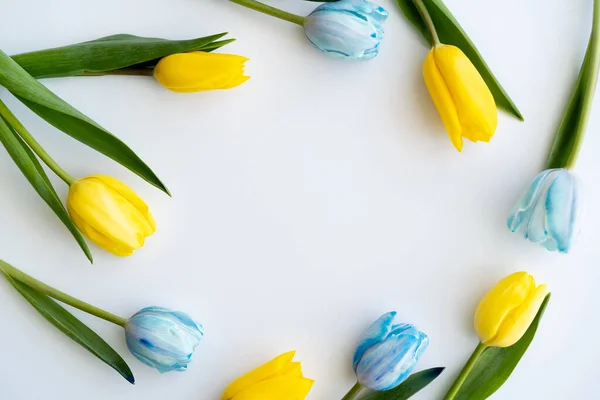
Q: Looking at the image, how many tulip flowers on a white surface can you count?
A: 9